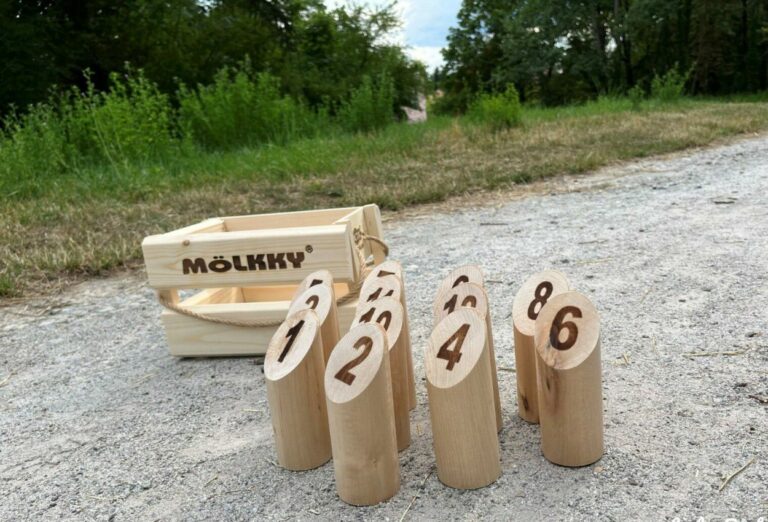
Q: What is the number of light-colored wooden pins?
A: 12